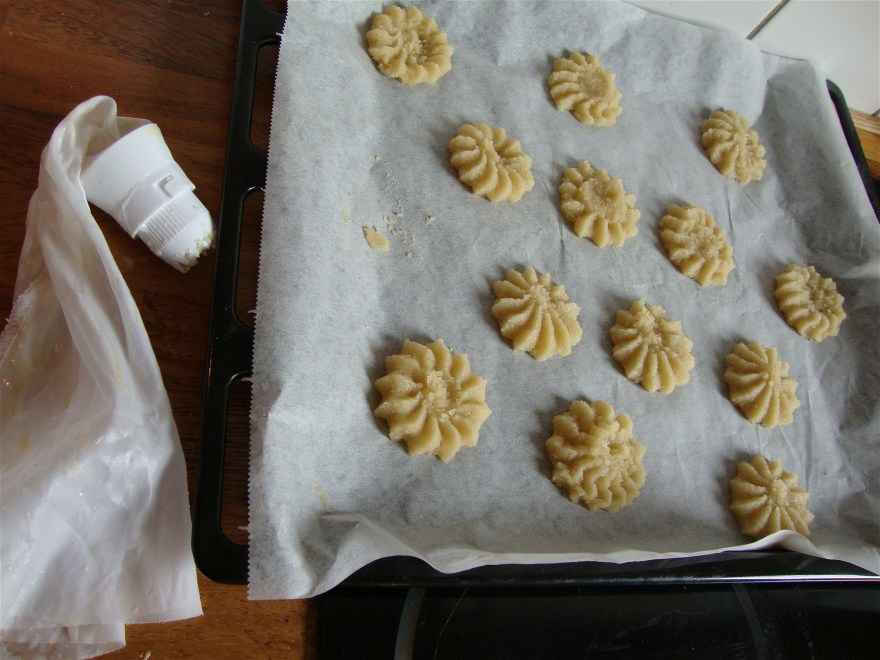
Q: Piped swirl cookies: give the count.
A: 13